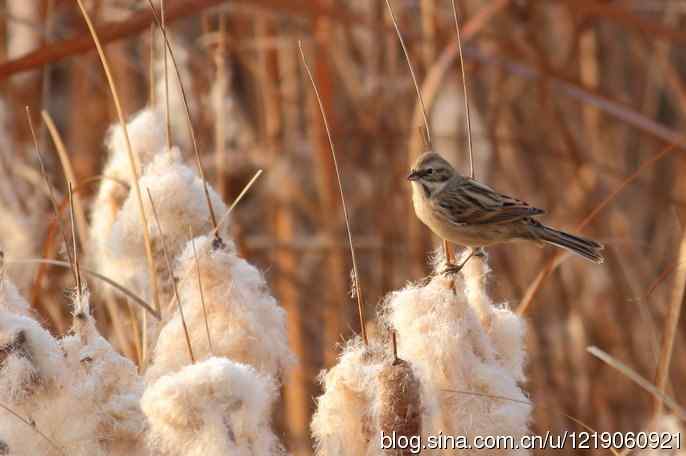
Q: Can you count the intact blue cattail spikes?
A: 0